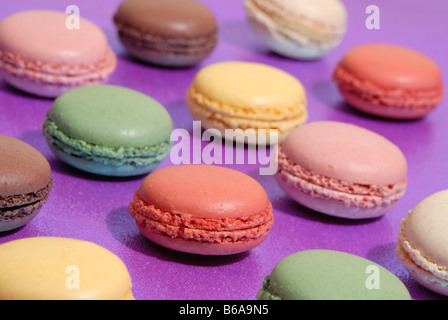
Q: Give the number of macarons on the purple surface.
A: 12